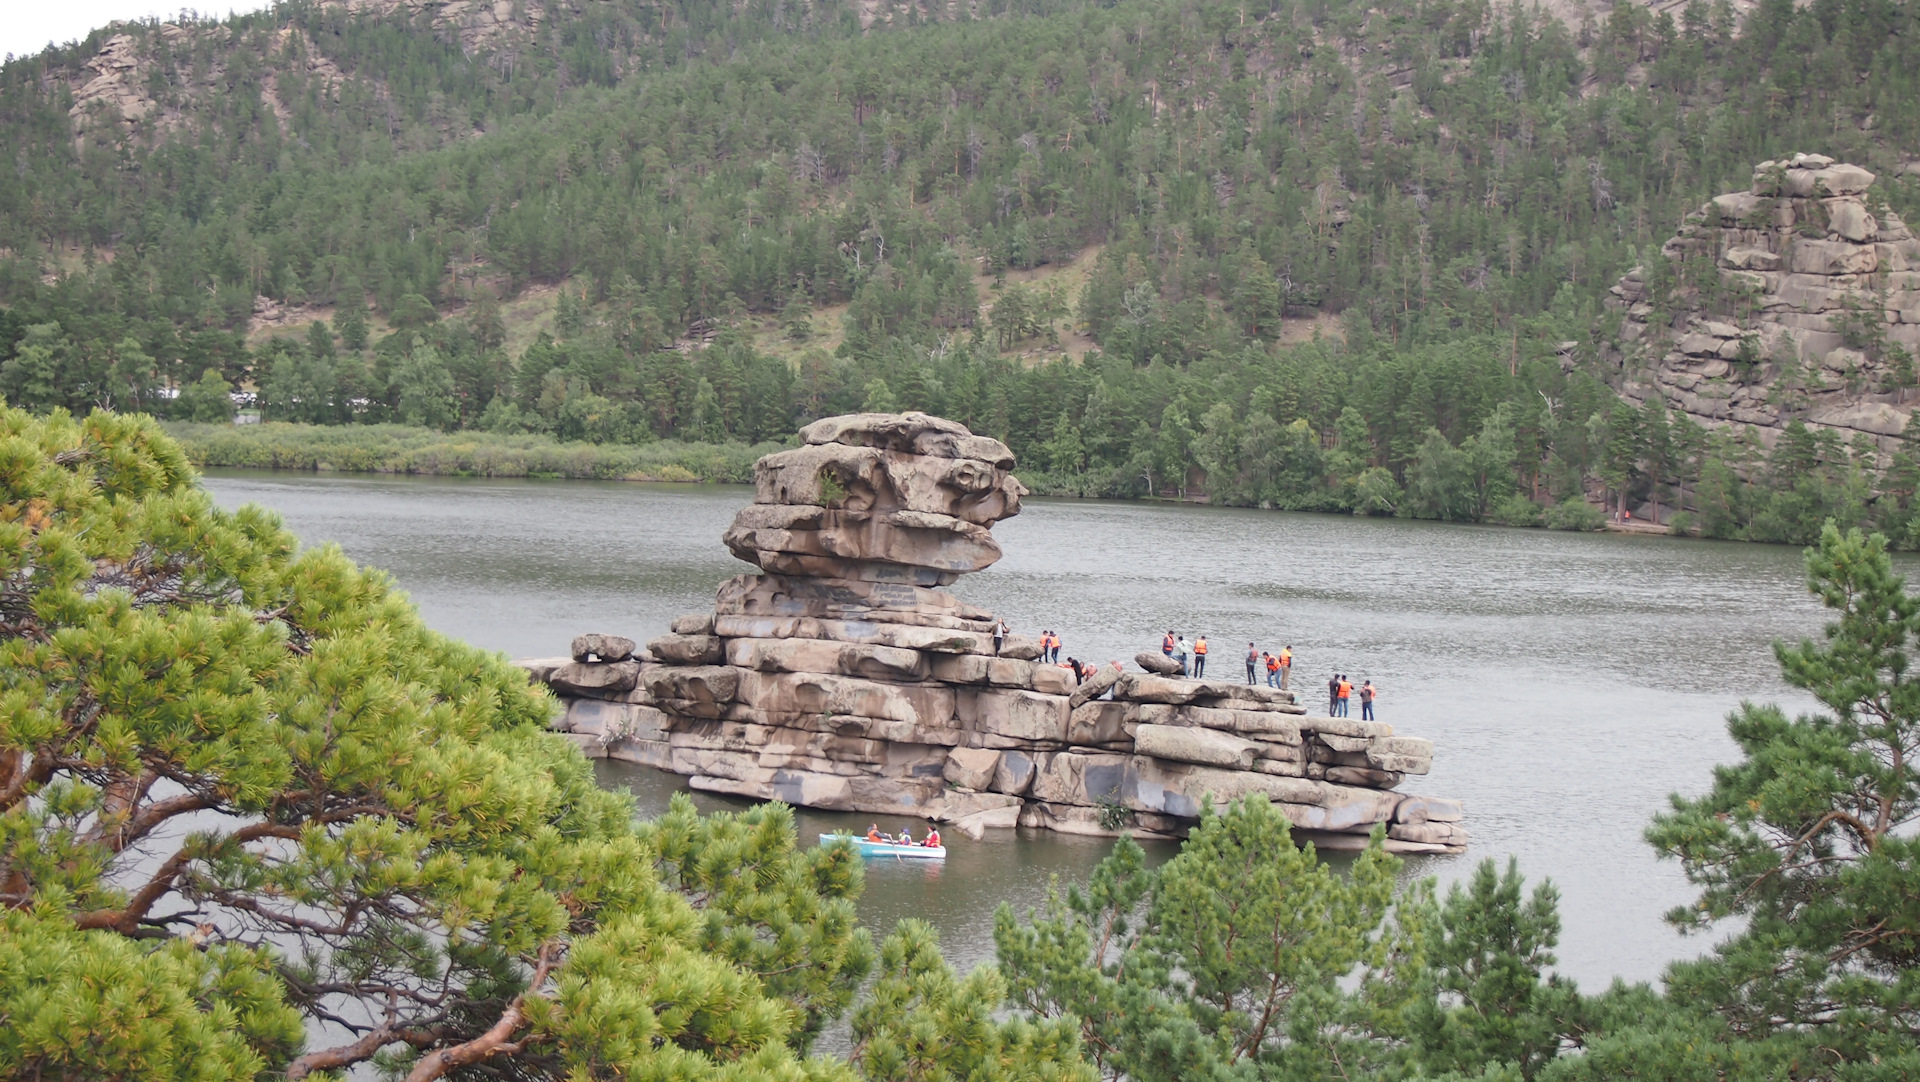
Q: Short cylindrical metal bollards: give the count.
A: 0